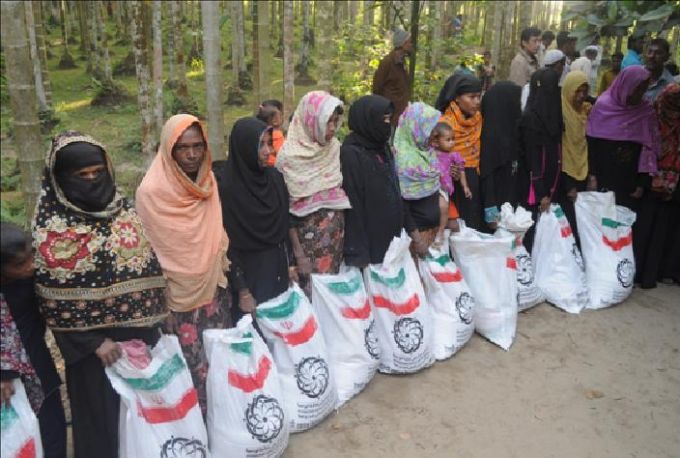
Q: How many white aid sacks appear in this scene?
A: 11